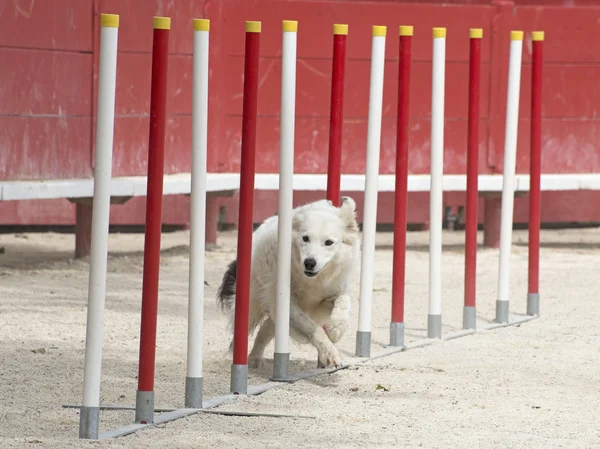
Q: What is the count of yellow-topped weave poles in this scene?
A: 12